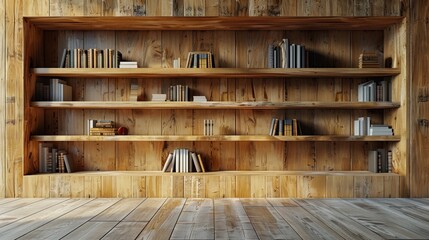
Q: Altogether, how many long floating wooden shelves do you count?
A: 3